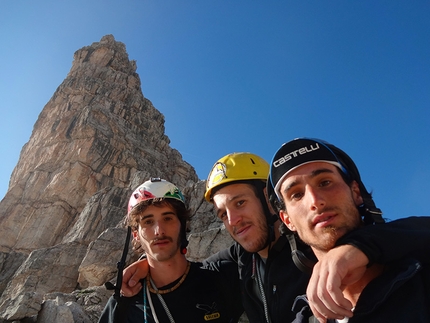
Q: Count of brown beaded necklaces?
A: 1